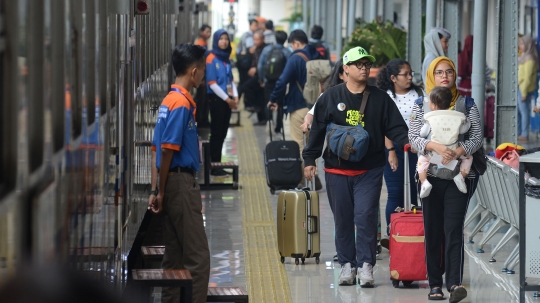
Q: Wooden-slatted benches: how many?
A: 0